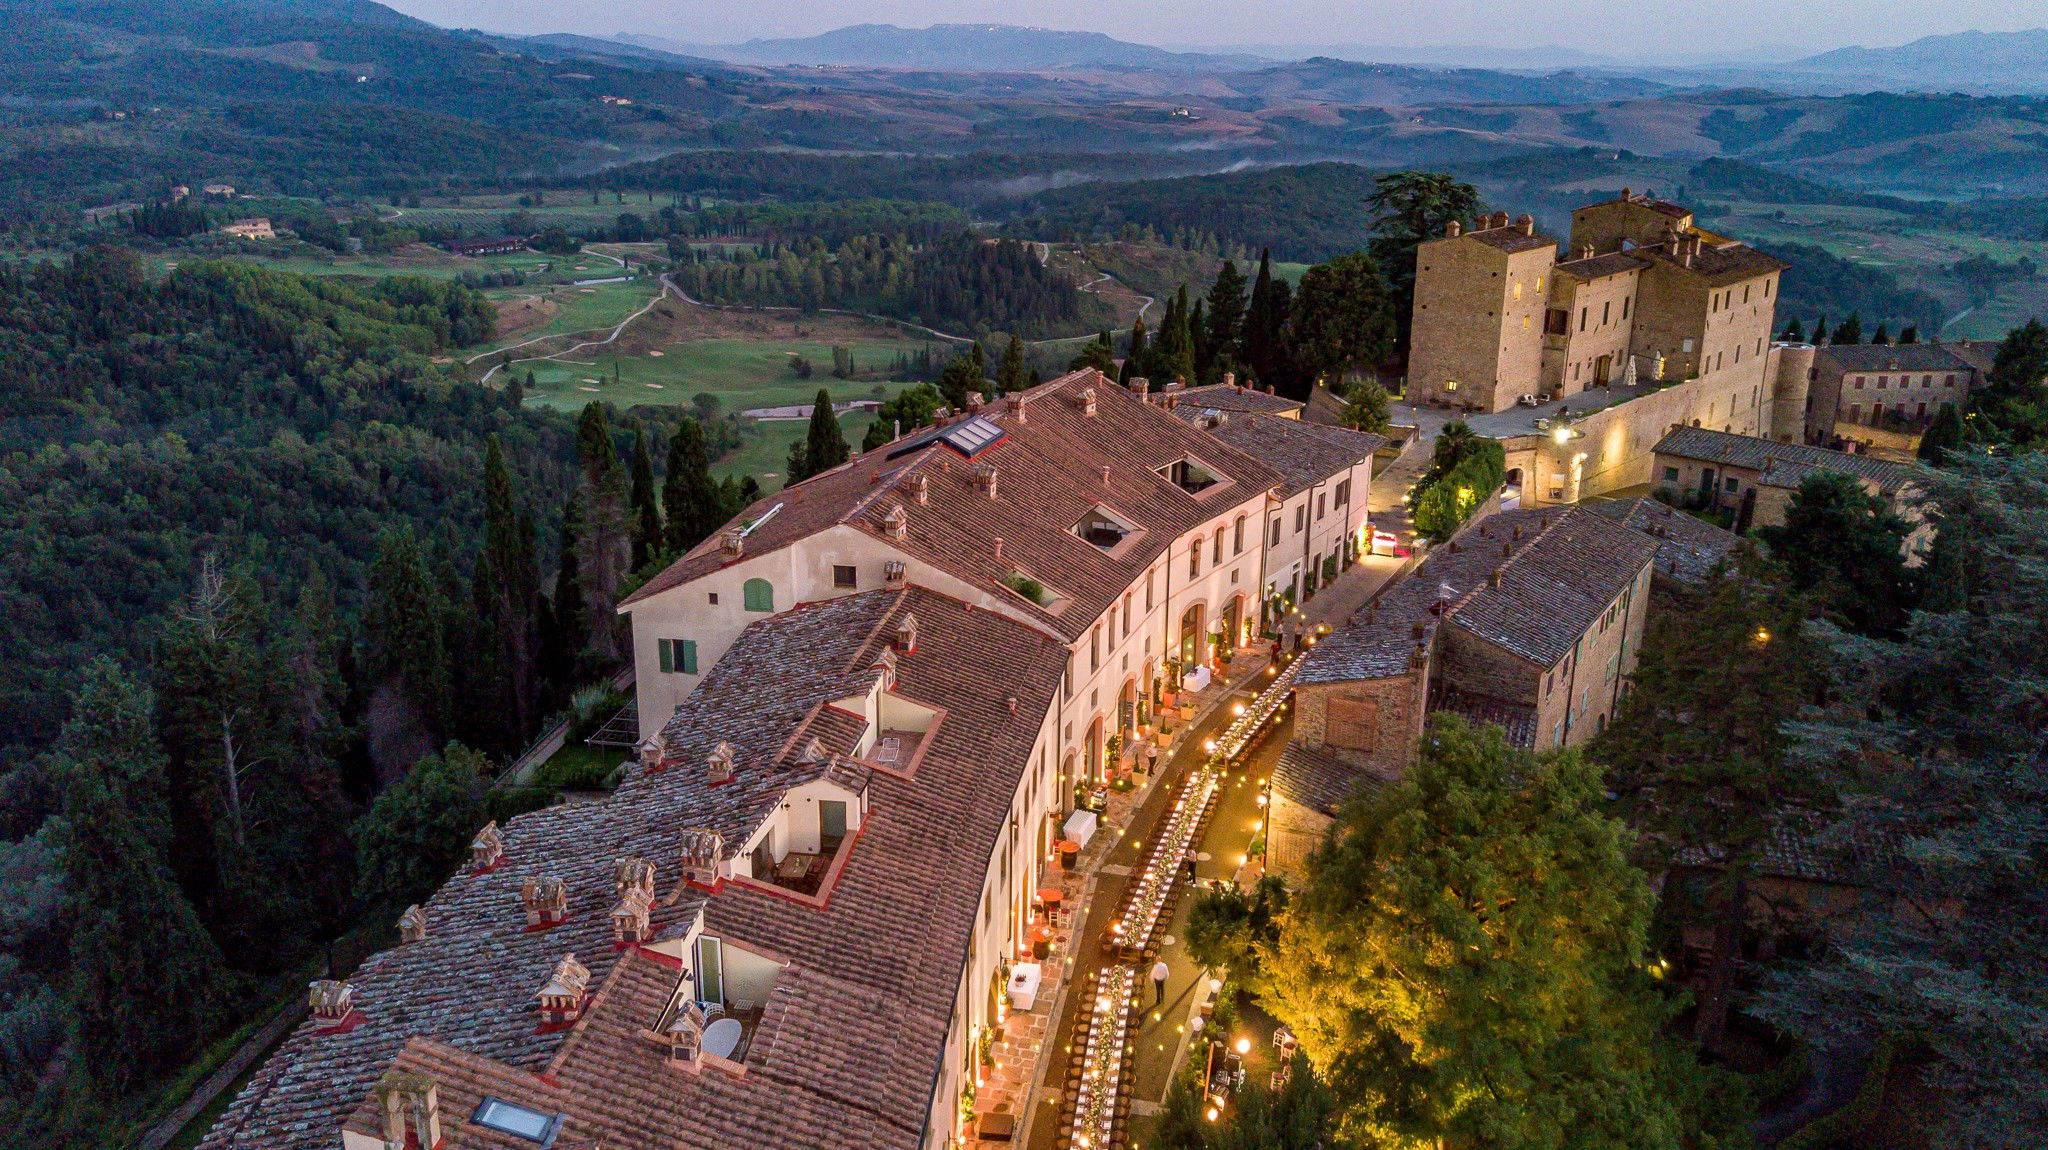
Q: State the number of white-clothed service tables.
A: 3